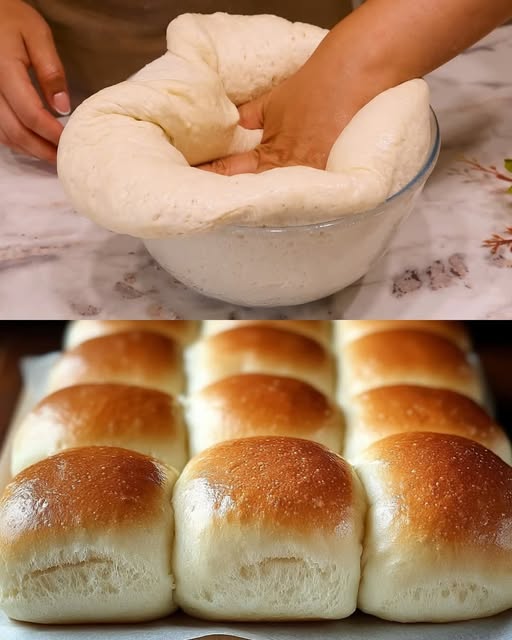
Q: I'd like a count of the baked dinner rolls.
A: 12